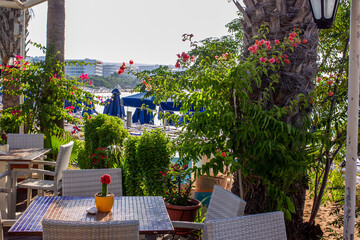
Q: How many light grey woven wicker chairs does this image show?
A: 6